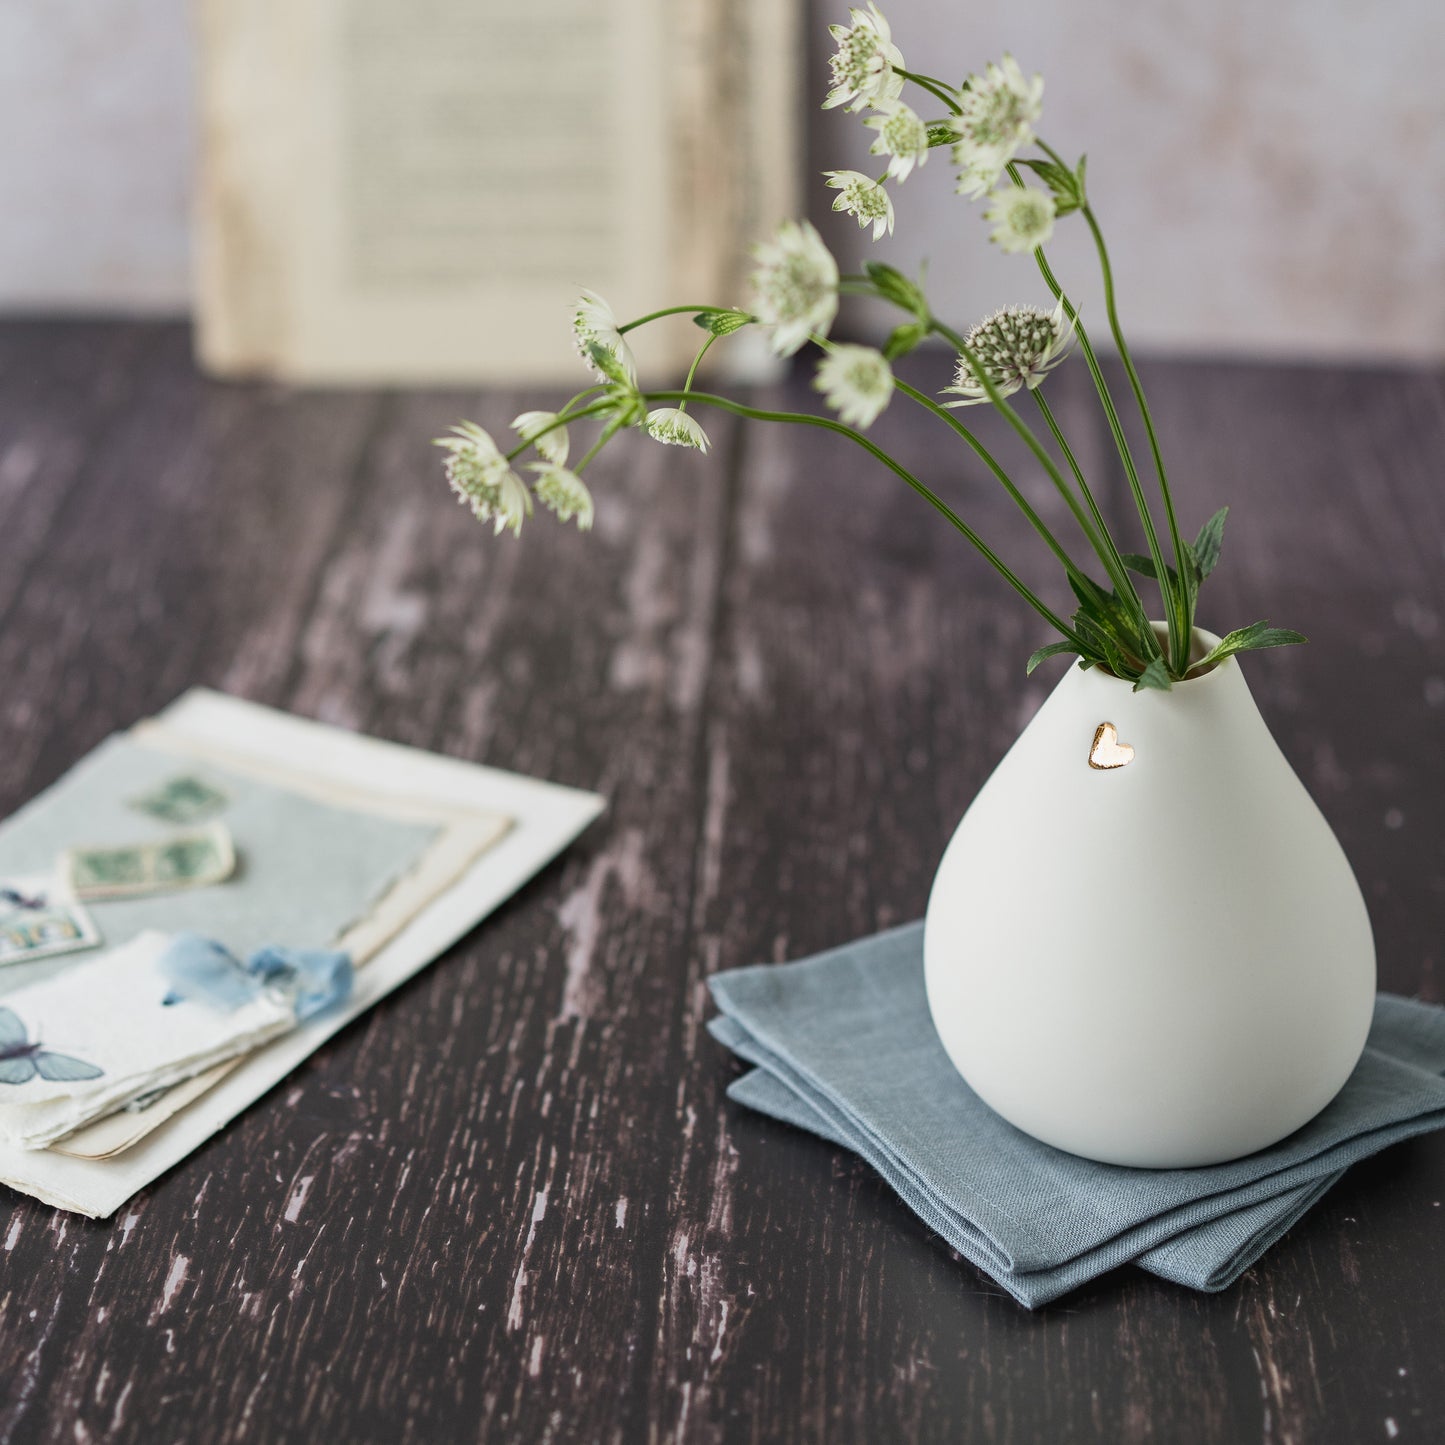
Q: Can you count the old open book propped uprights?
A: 1